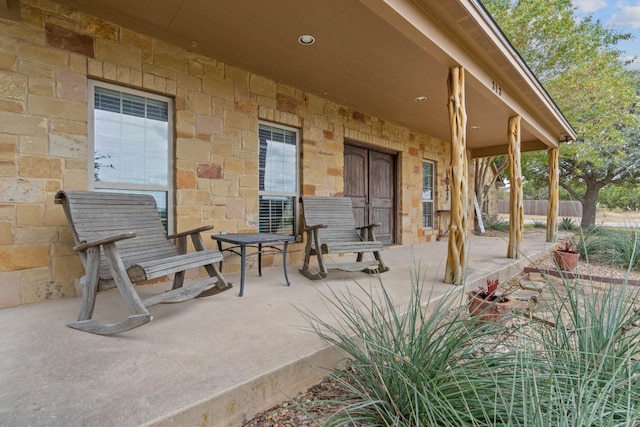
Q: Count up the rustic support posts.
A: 3